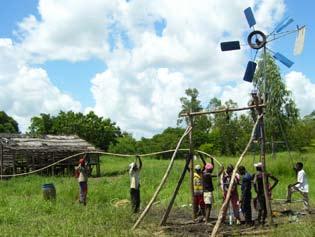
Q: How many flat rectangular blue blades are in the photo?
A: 5